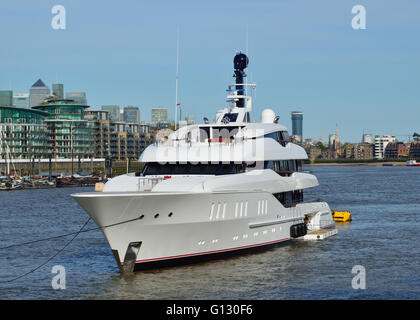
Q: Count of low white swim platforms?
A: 1